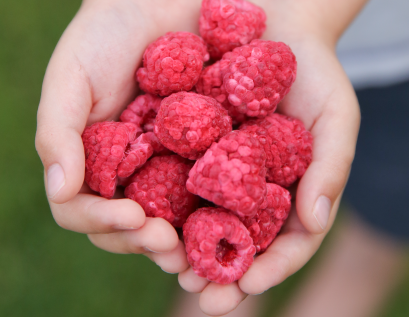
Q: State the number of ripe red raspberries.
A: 12